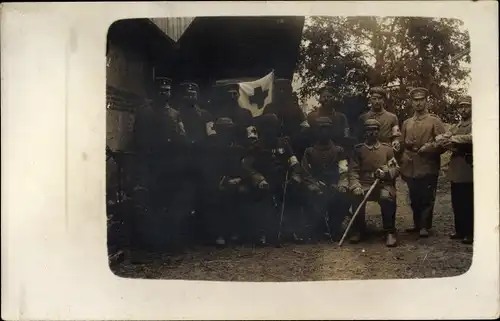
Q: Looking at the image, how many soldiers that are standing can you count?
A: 8